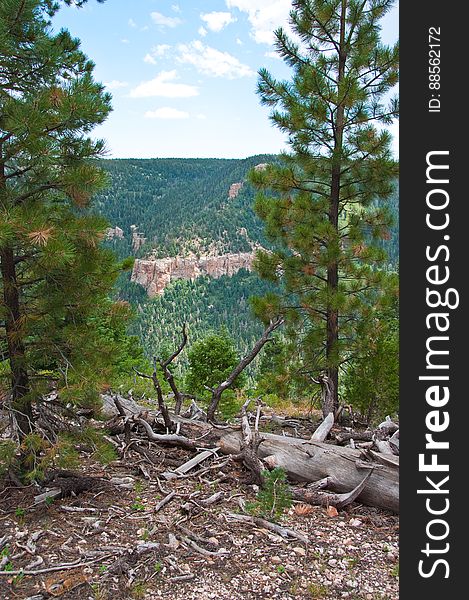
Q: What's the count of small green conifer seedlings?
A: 1